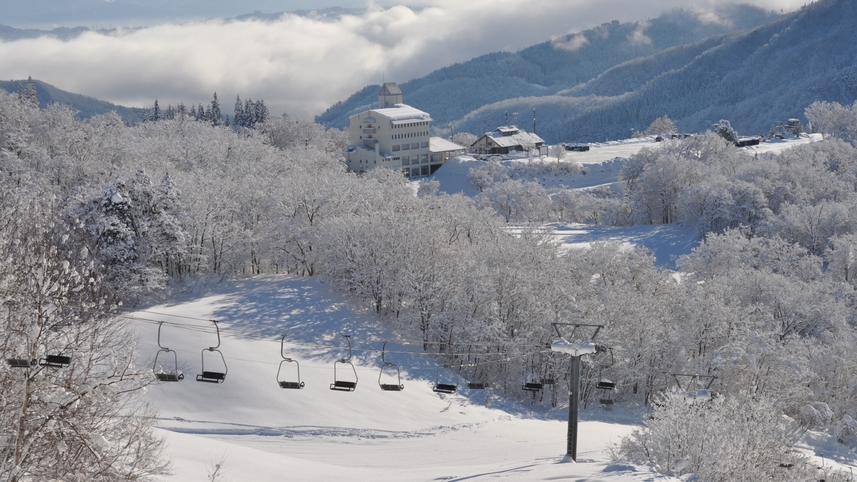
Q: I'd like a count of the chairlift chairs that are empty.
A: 13